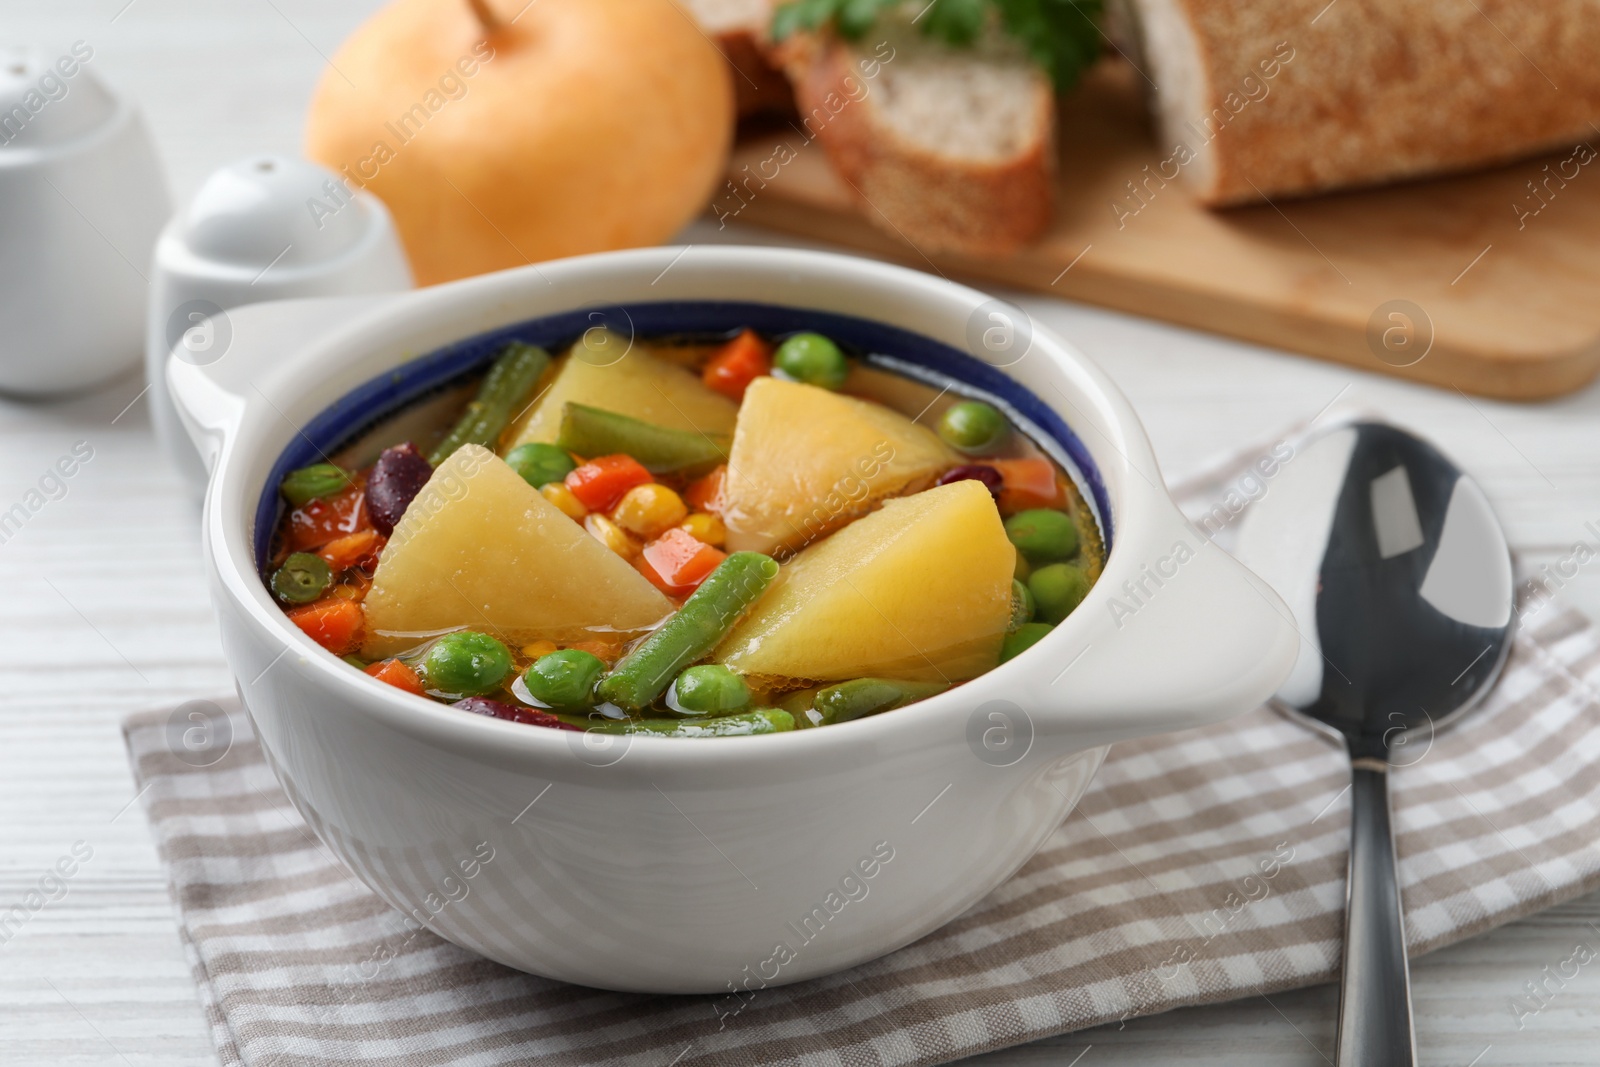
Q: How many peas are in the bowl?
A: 10